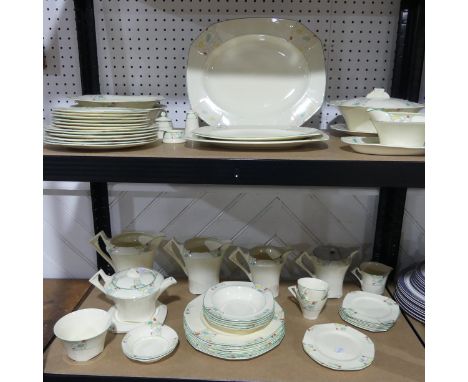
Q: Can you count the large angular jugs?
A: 4